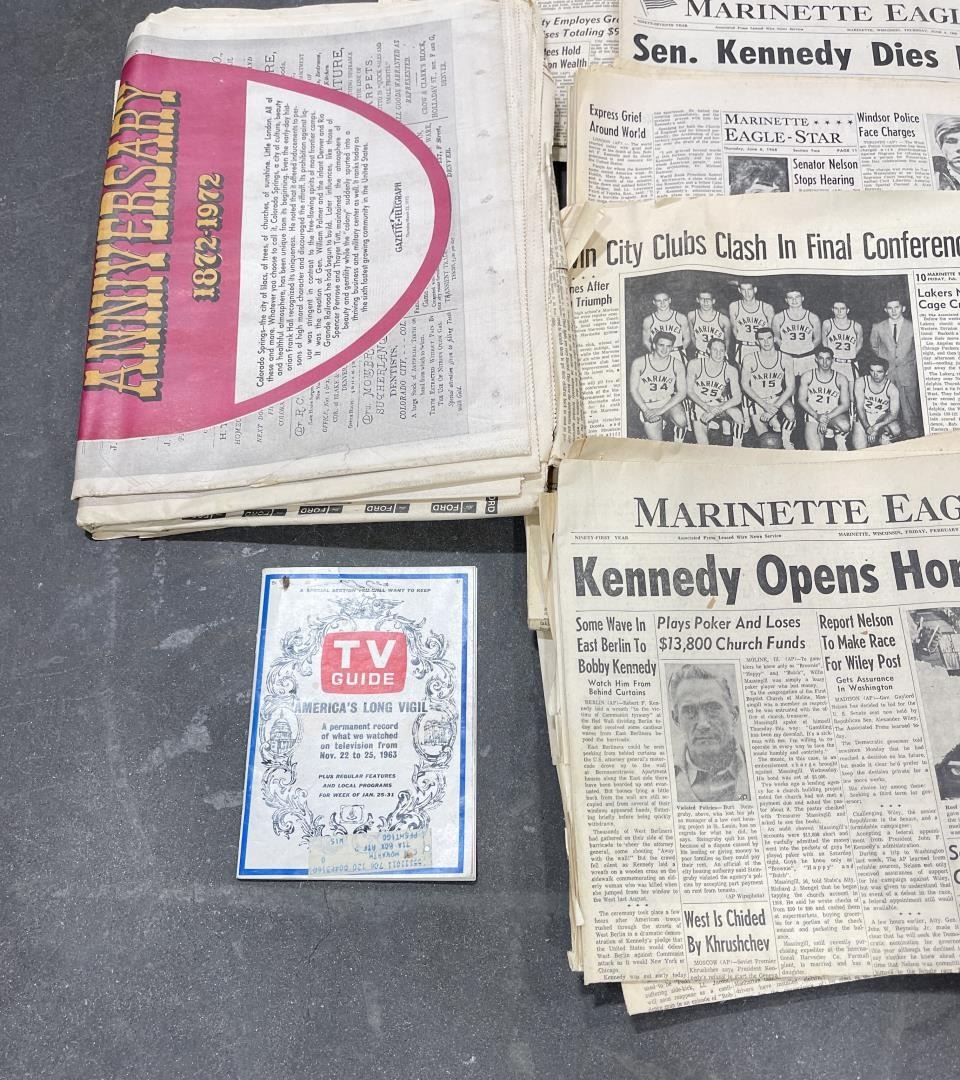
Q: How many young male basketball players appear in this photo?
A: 10